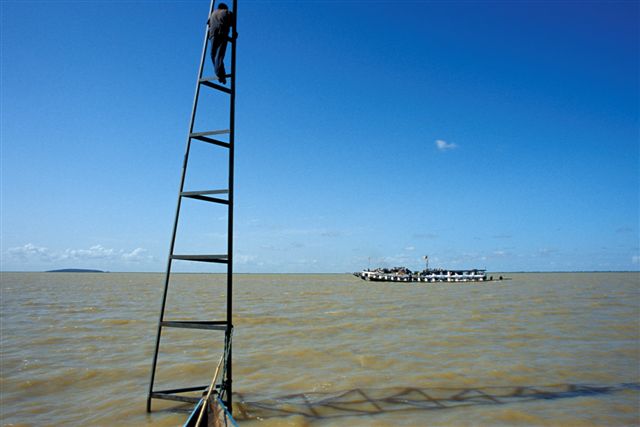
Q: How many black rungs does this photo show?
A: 6